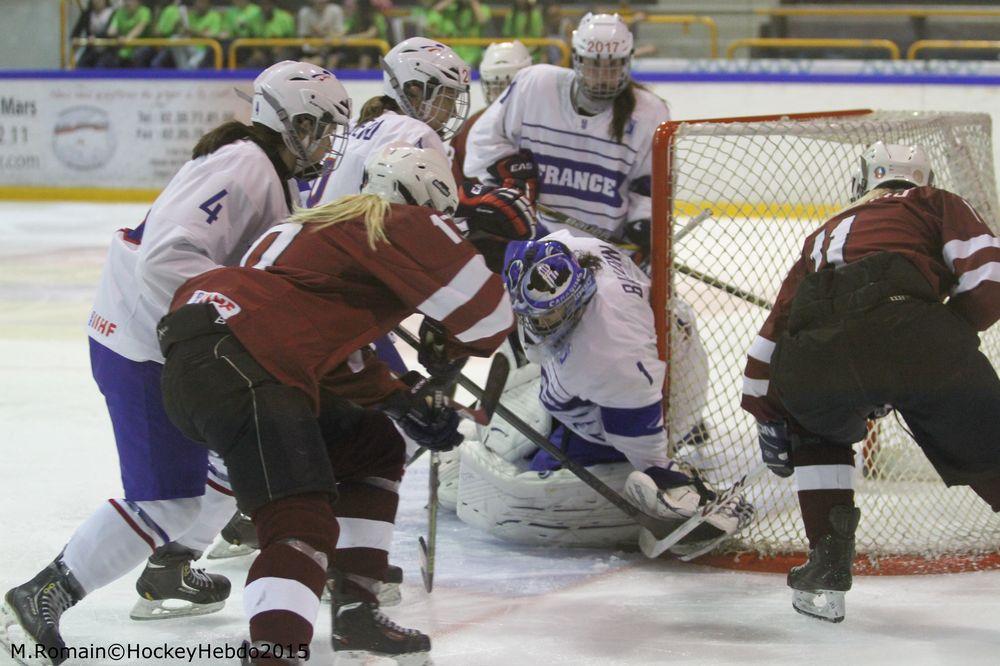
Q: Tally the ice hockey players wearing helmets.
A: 7